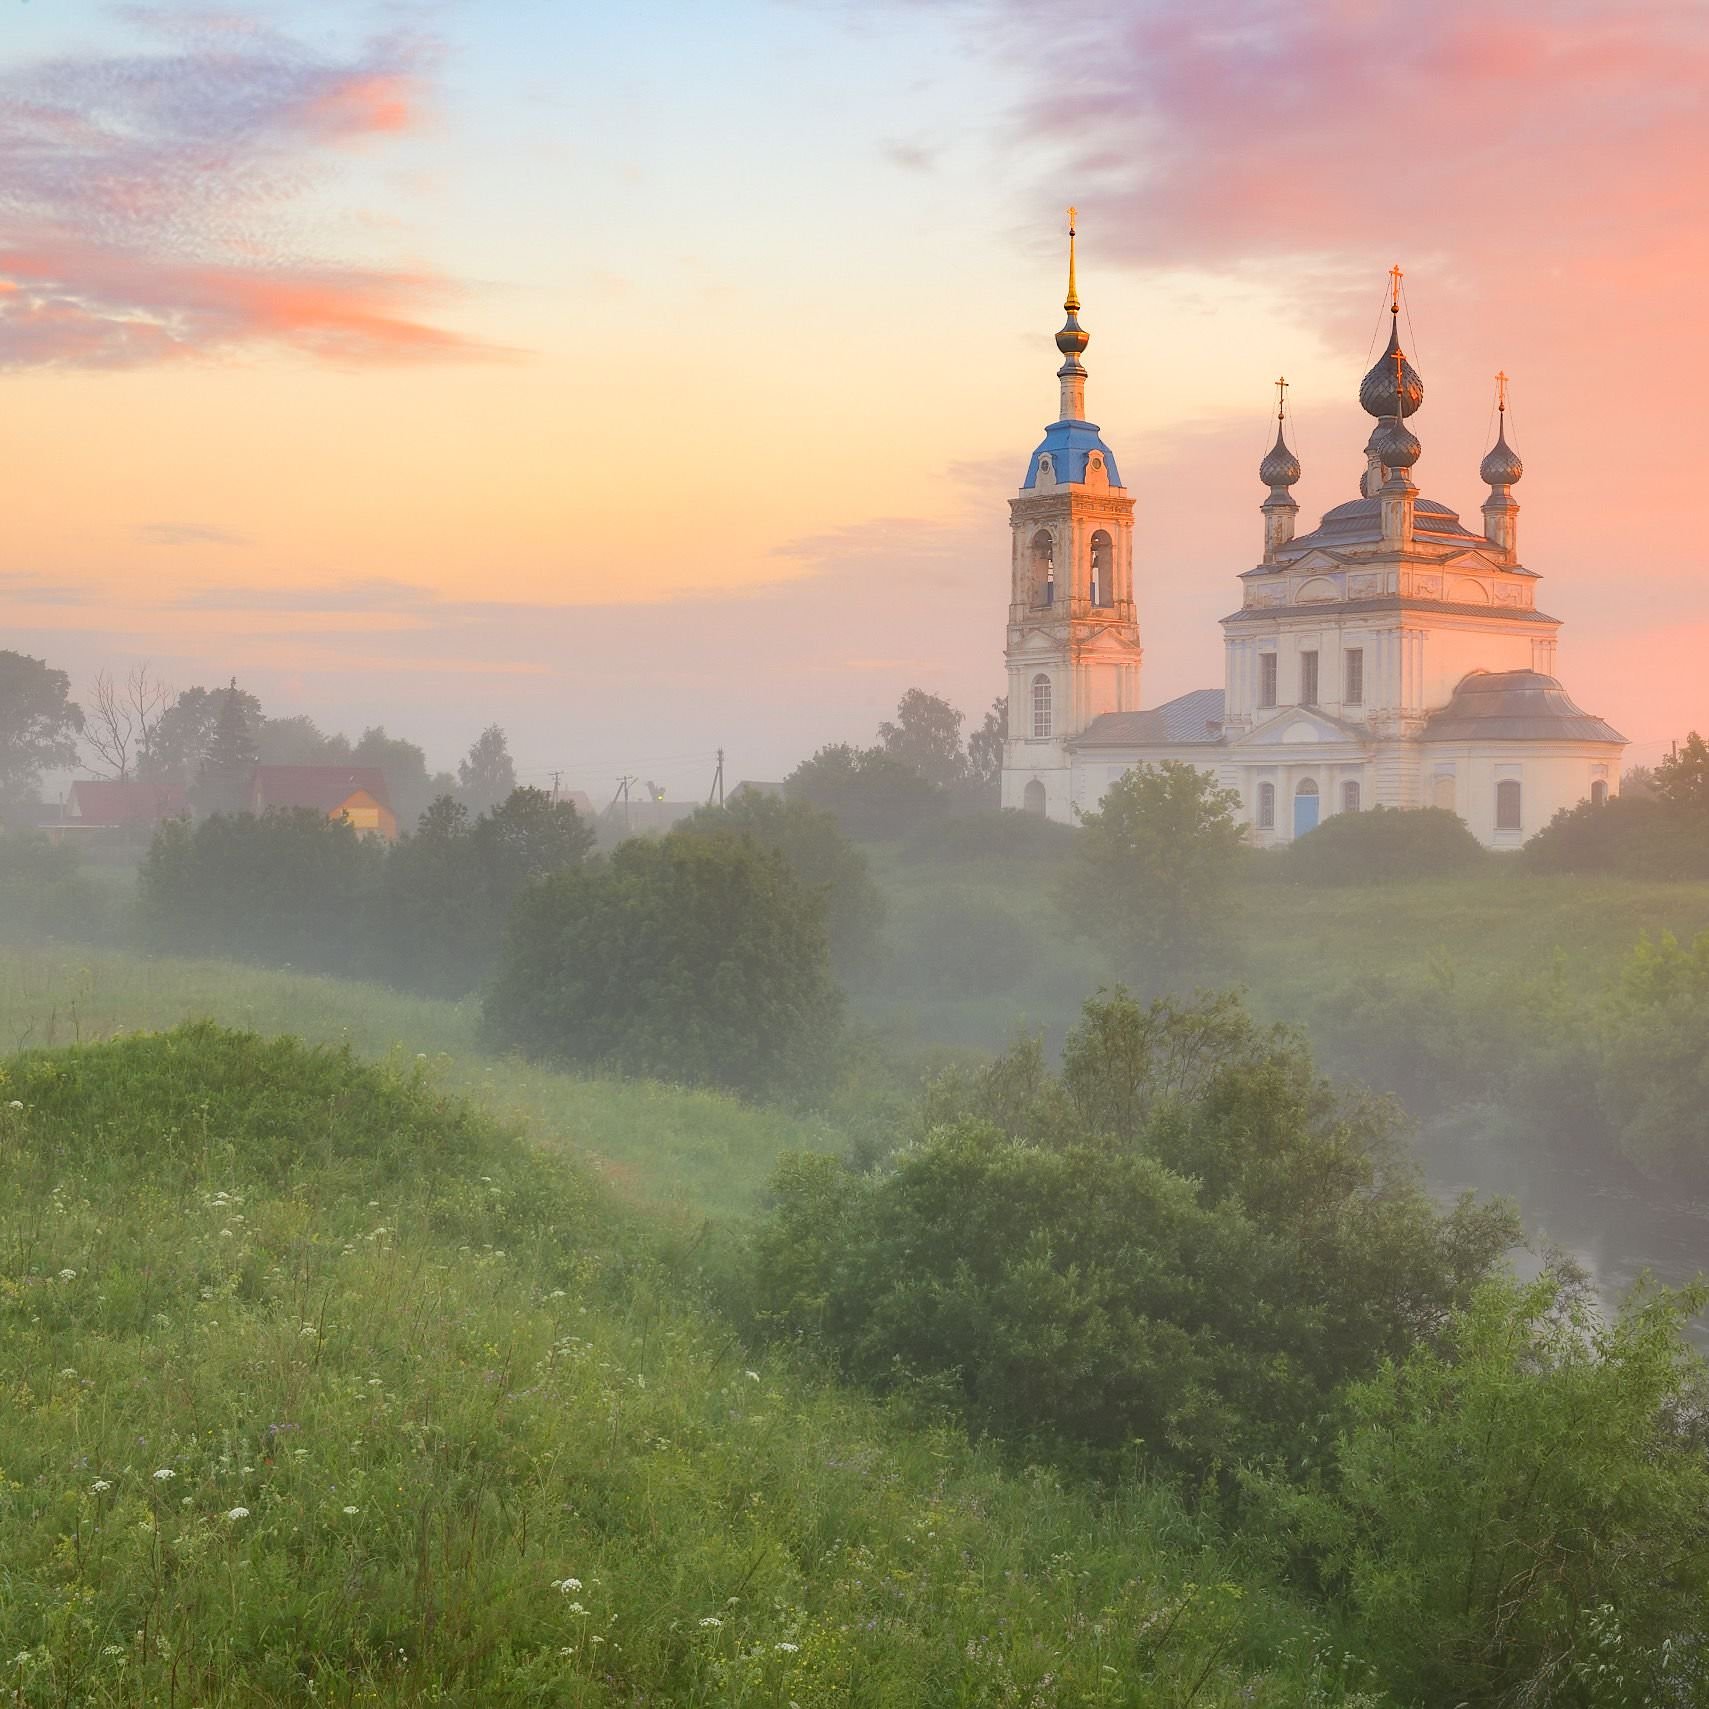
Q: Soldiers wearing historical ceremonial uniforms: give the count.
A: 0